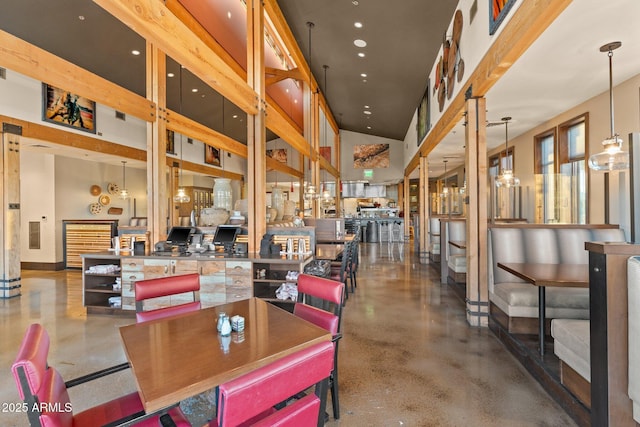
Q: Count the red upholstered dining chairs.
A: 4